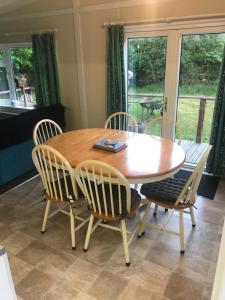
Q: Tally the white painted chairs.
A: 6